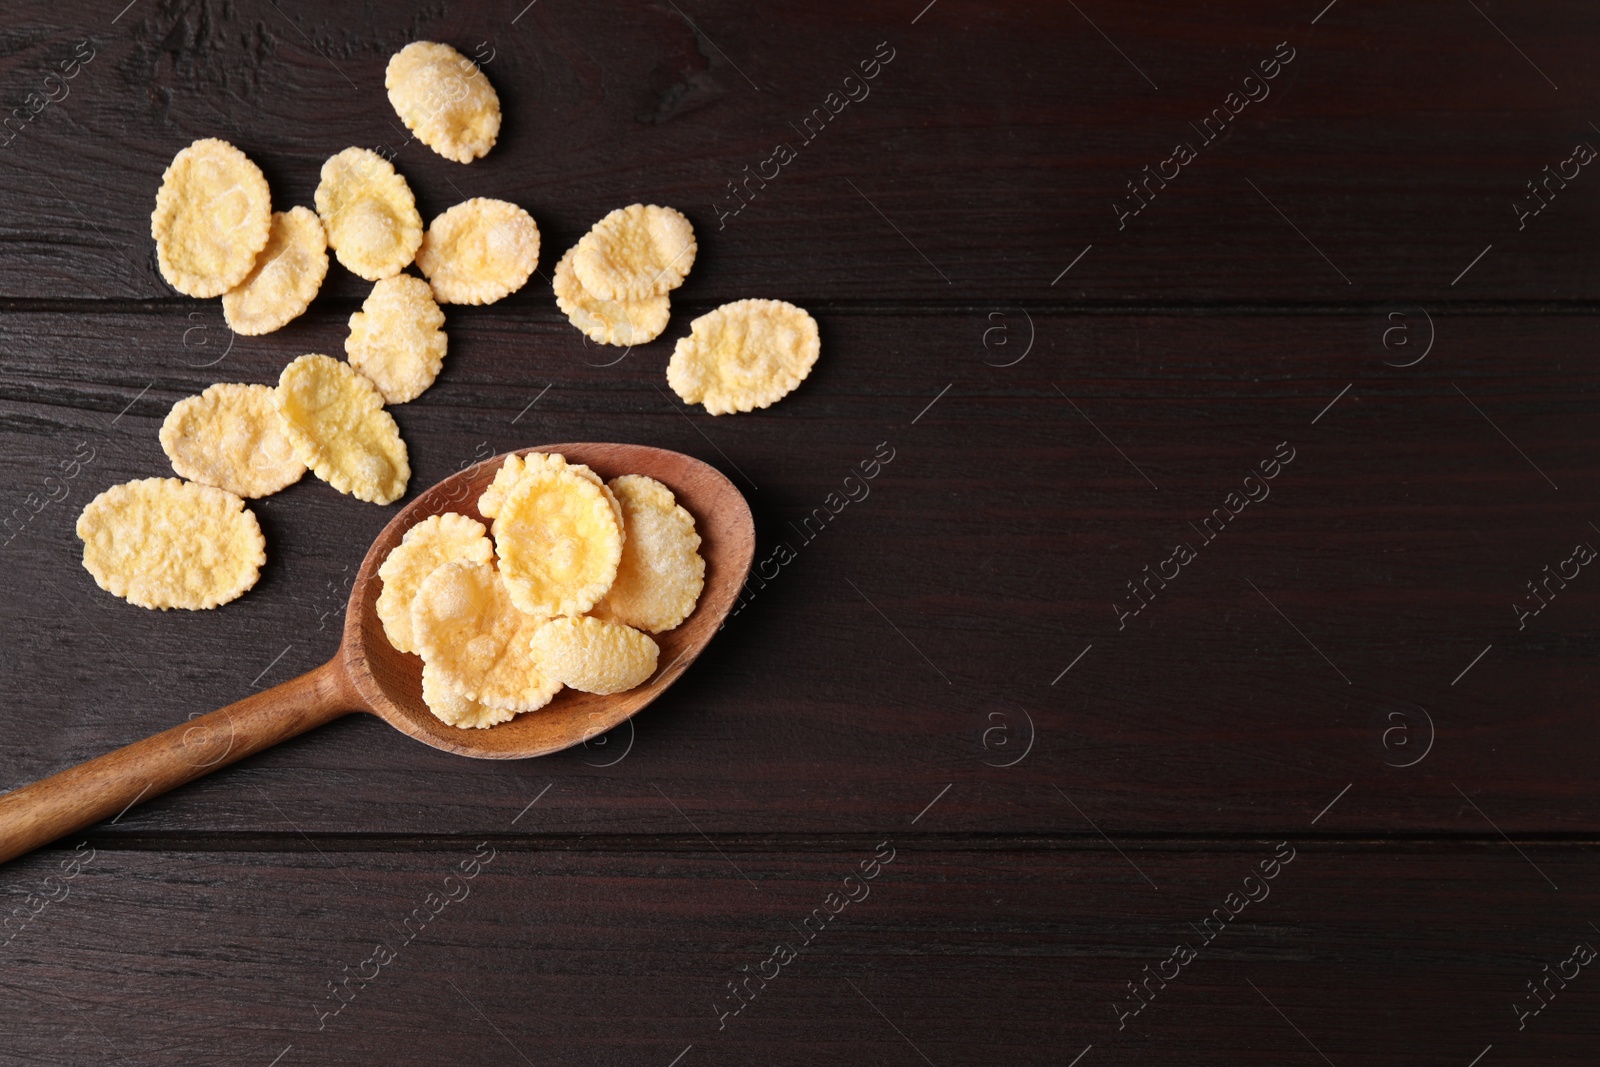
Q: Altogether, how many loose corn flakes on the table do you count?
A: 12